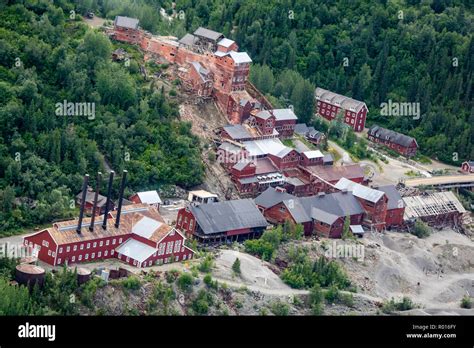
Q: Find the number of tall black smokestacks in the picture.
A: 4